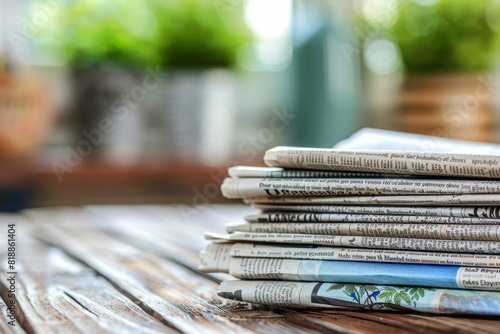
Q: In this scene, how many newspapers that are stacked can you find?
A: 11